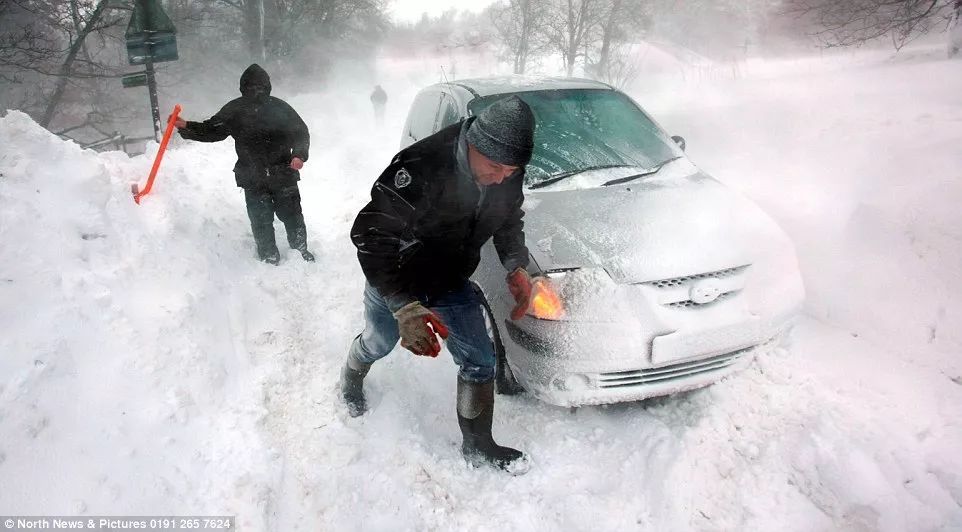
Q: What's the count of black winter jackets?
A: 2